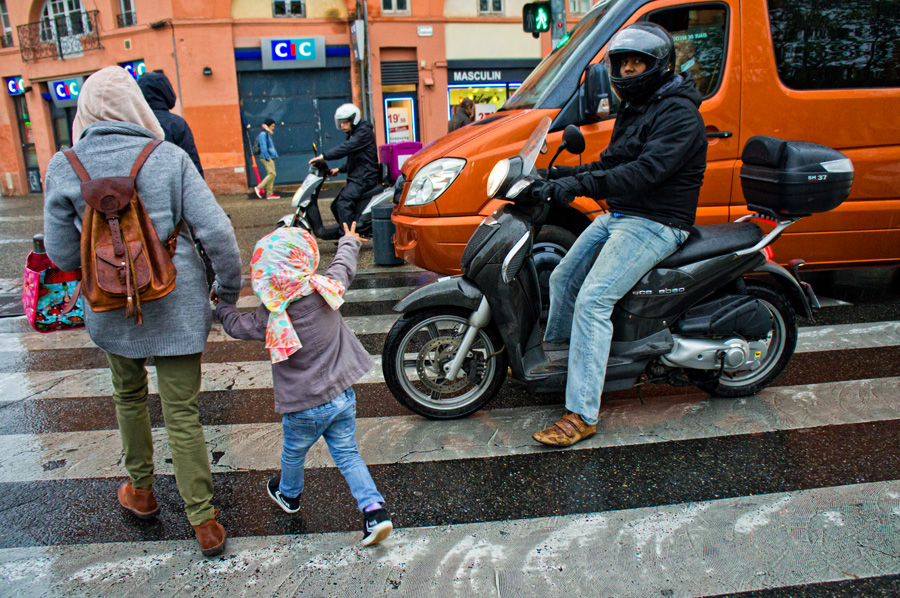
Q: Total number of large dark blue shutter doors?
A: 1